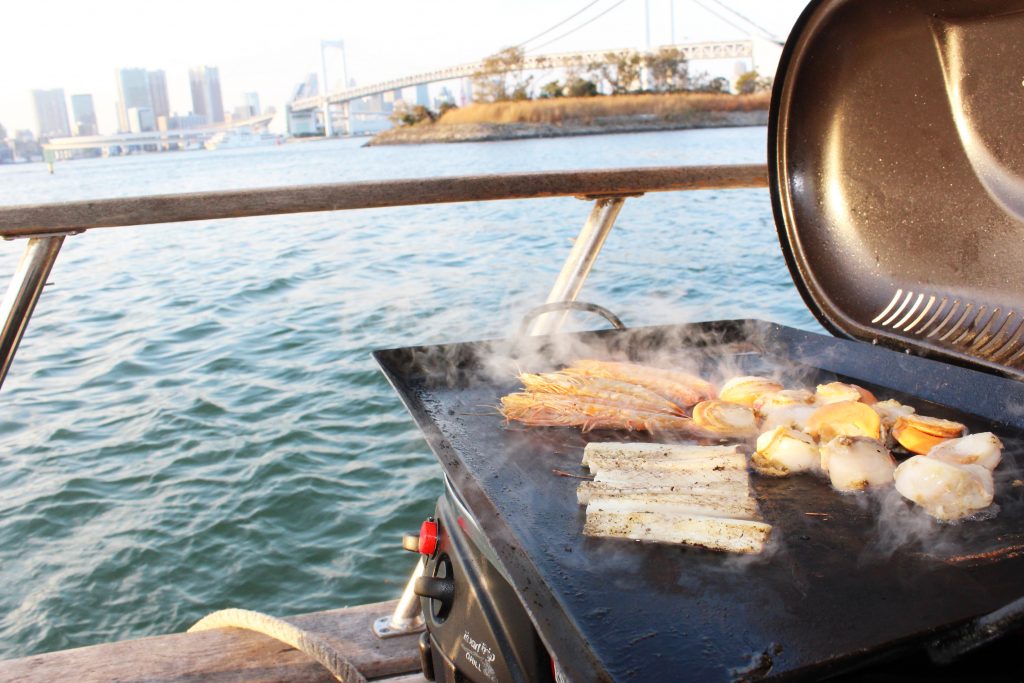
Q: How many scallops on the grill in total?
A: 12